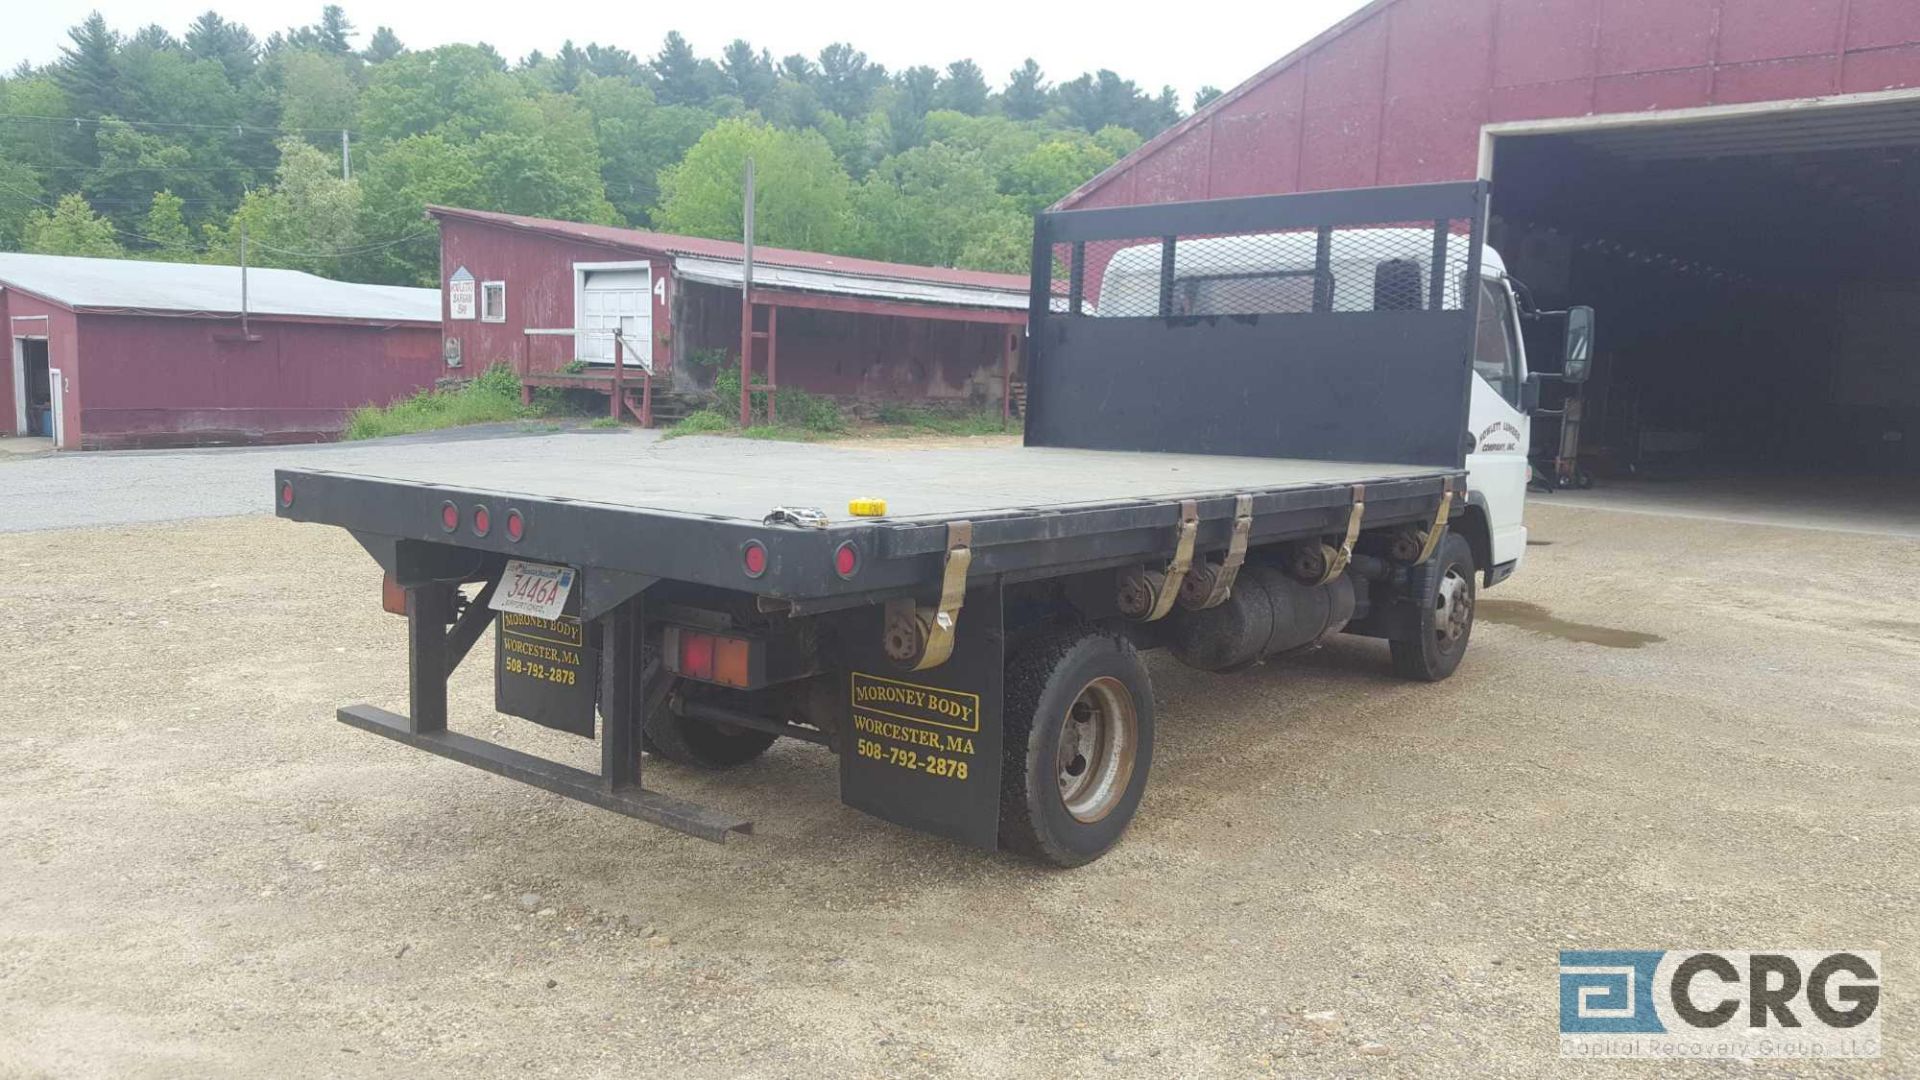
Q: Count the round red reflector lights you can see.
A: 6